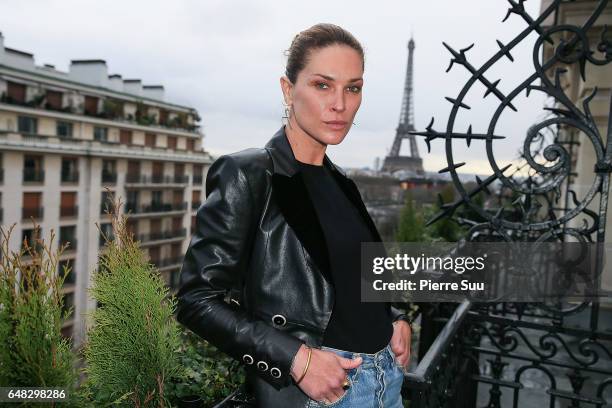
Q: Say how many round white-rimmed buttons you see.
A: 4